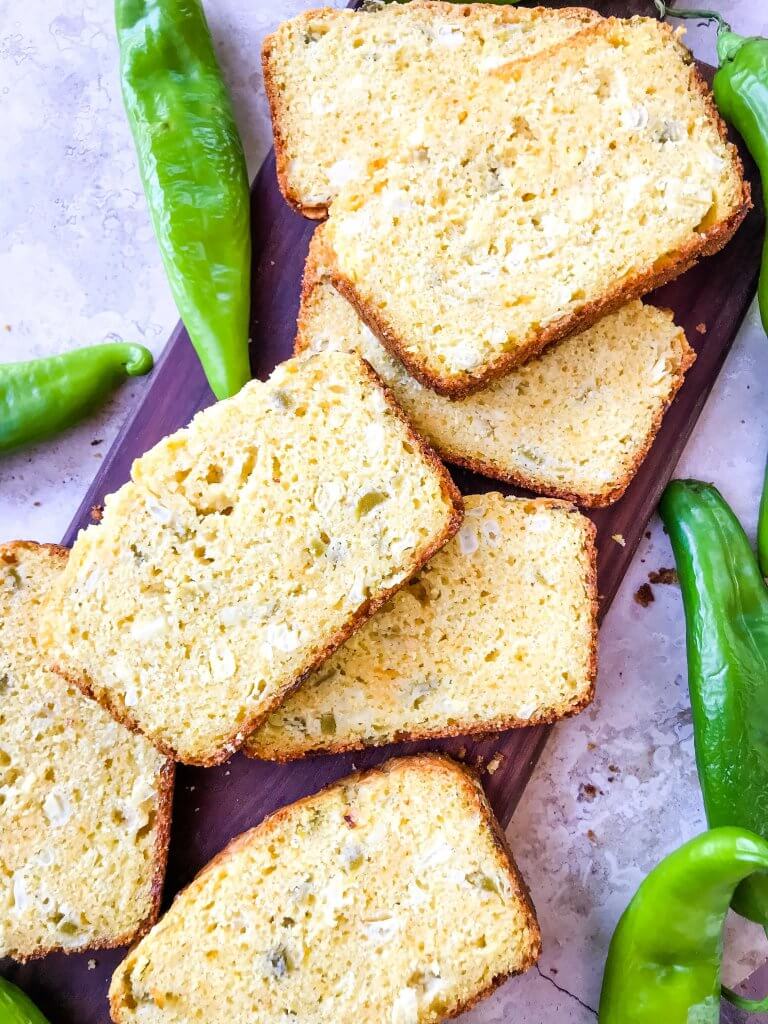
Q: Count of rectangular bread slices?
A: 7